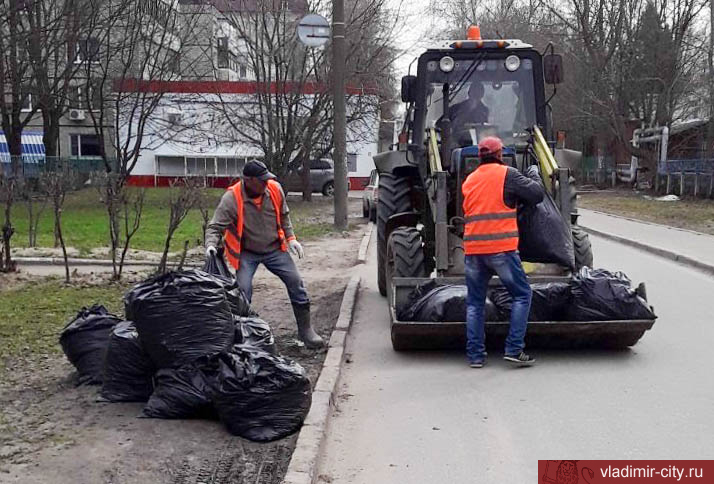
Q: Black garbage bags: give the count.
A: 11